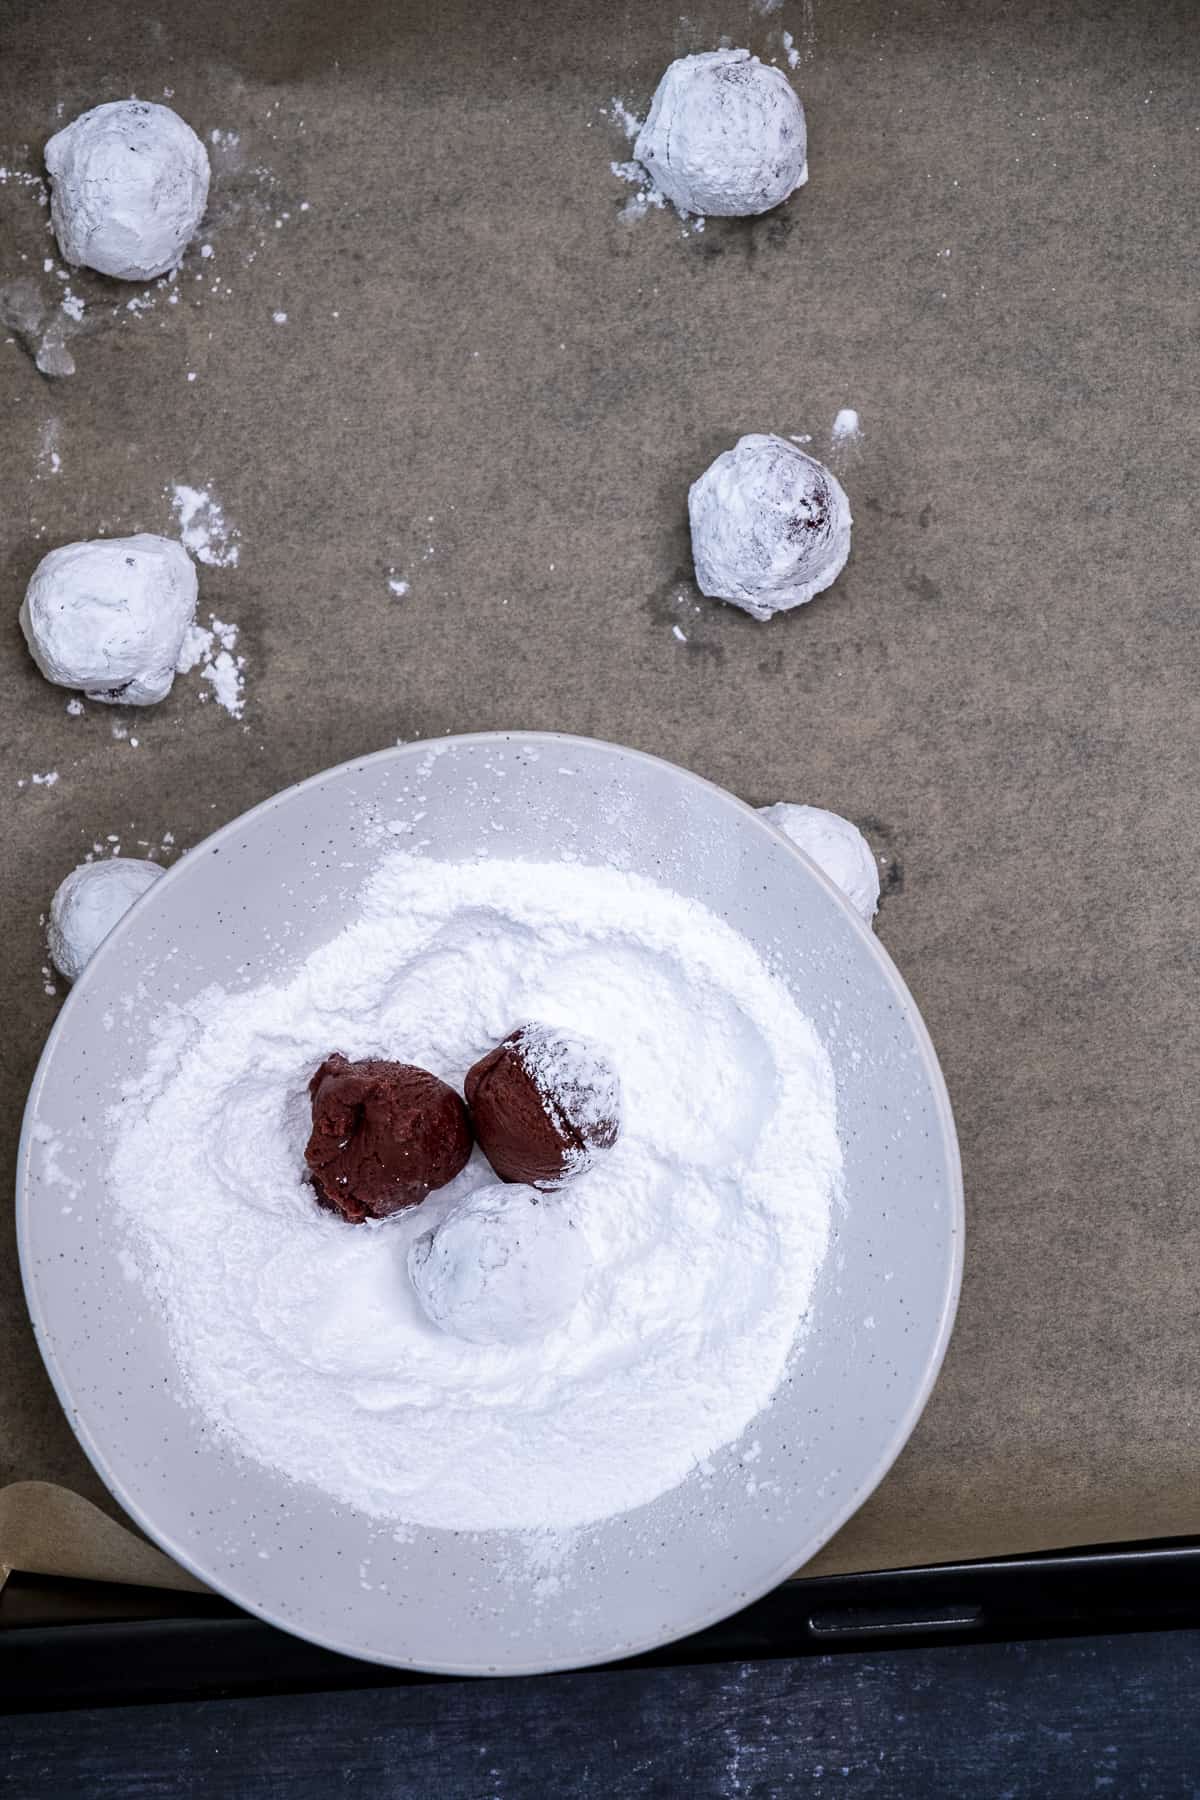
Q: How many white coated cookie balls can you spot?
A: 7